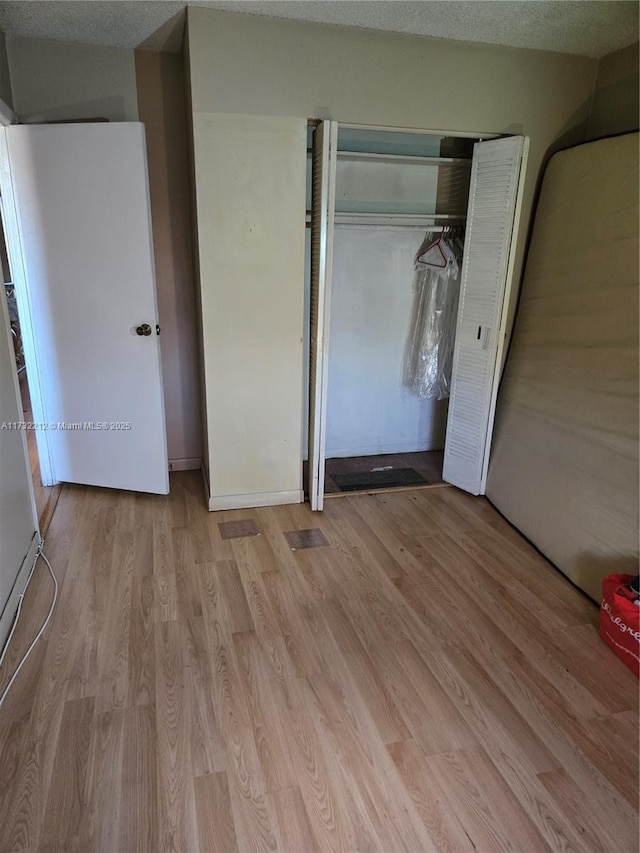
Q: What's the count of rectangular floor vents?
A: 2